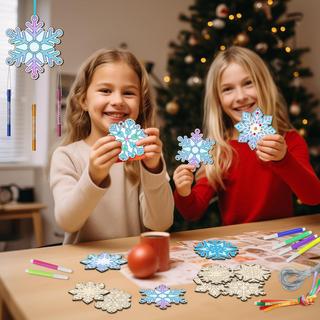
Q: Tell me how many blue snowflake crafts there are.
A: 7